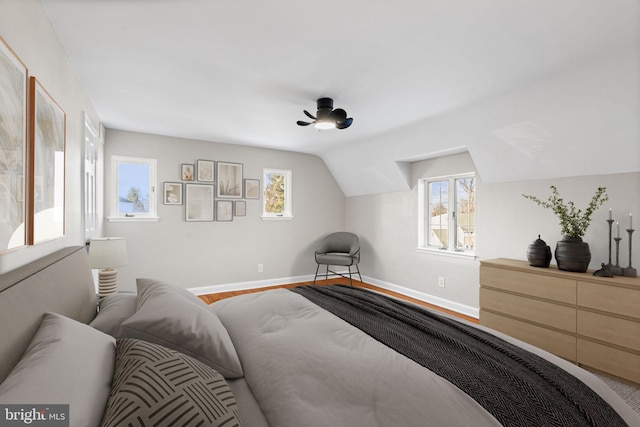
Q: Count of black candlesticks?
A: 3